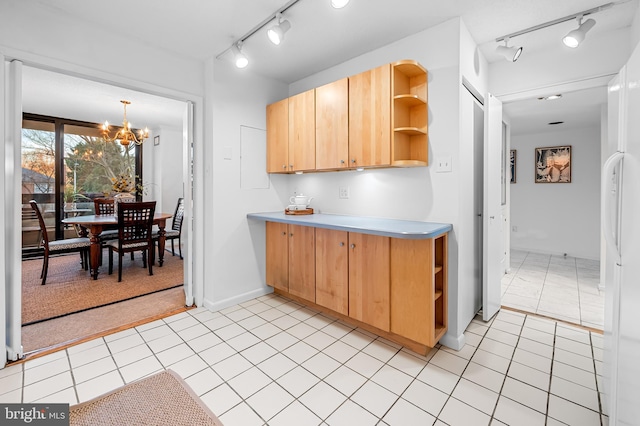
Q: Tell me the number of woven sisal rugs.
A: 2